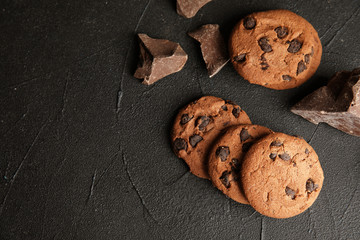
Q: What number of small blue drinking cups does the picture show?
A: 0